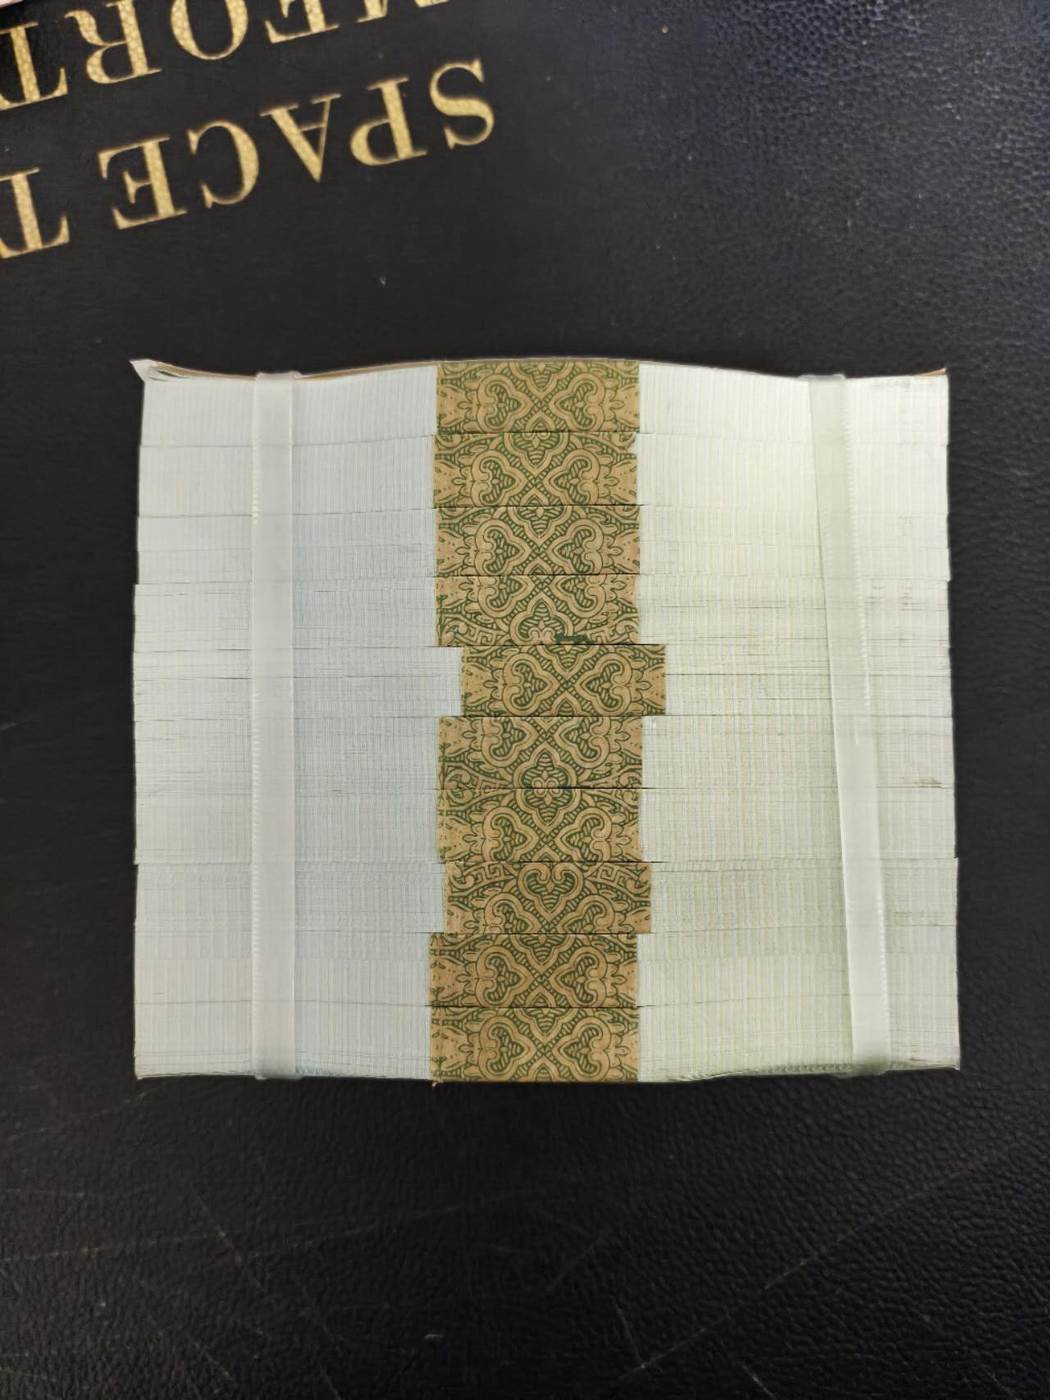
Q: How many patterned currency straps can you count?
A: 10